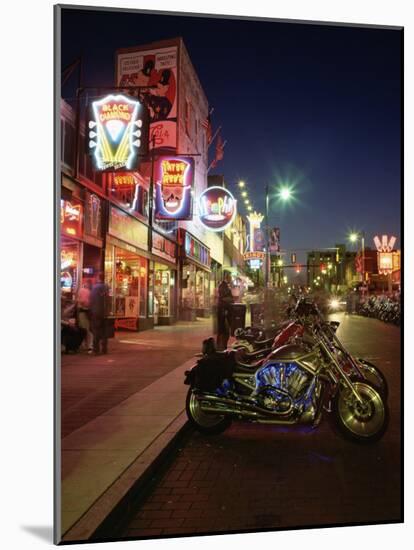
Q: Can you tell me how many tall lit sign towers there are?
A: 2